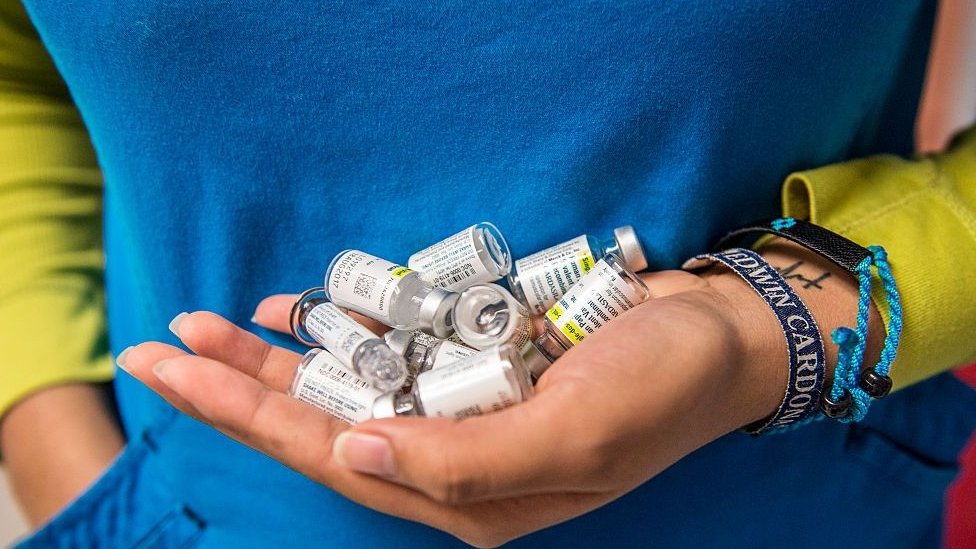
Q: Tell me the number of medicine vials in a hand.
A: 9